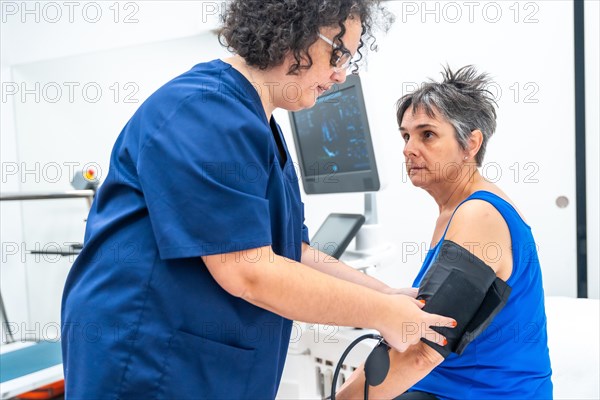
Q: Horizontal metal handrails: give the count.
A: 1